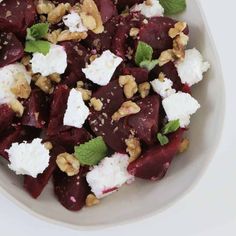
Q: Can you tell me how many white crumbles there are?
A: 11